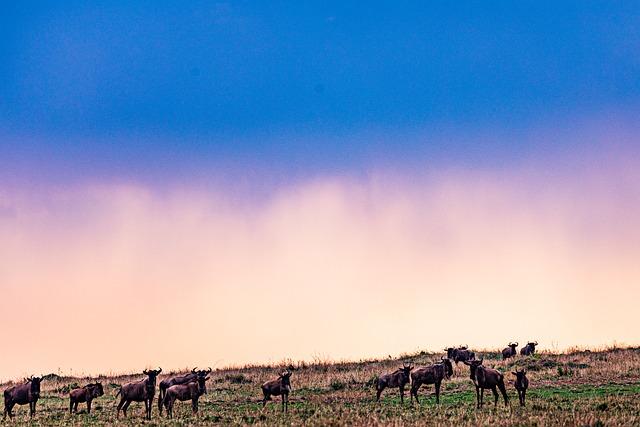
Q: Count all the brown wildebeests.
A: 14